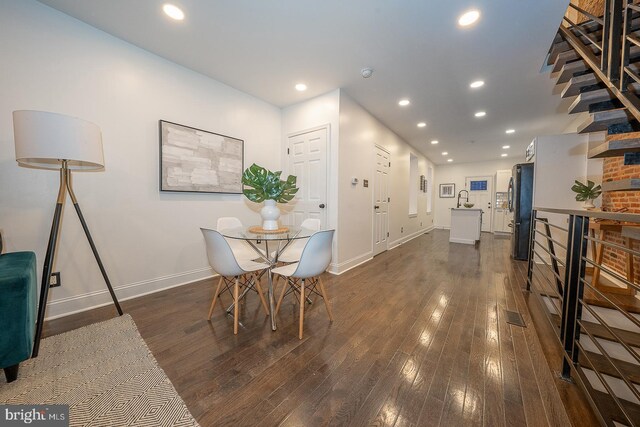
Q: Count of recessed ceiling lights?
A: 13